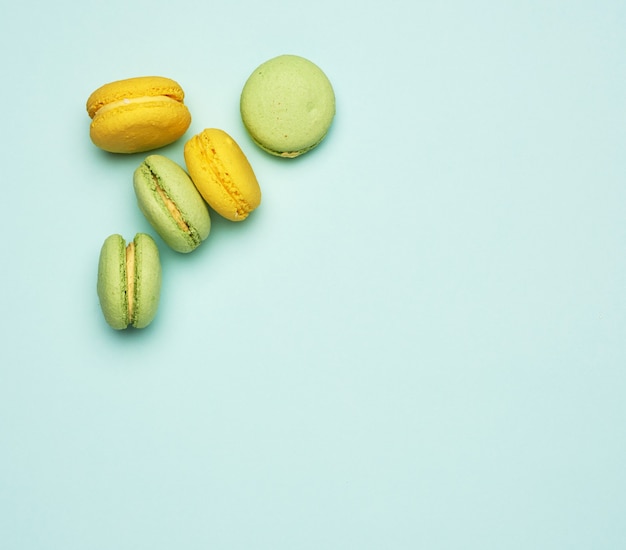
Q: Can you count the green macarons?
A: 3